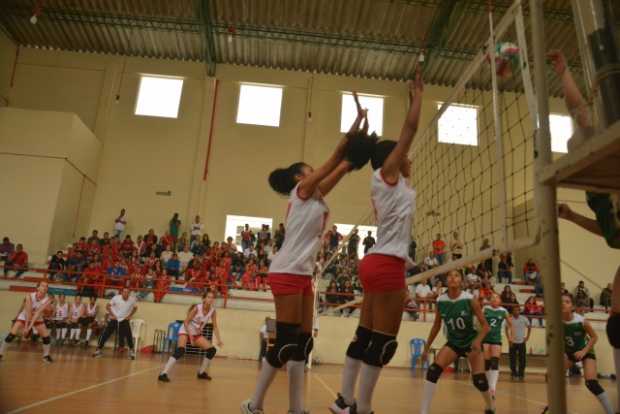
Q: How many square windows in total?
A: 5